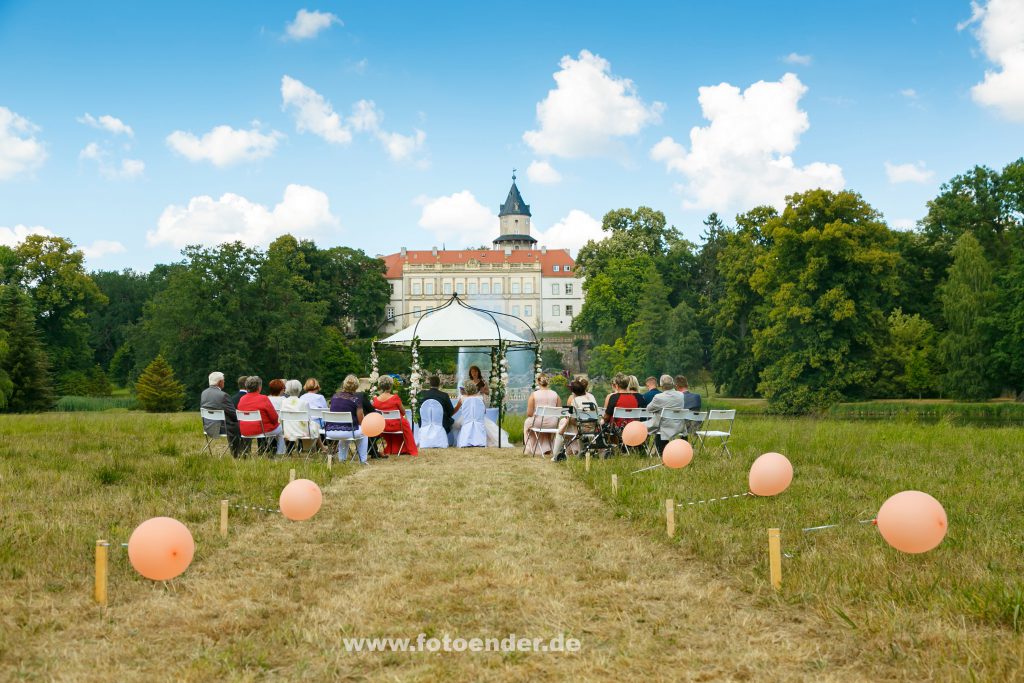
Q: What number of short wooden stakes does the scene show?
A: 8